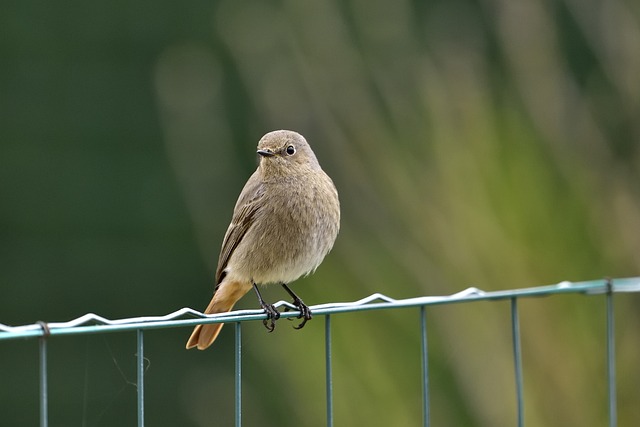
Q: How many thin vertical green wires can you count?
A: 7